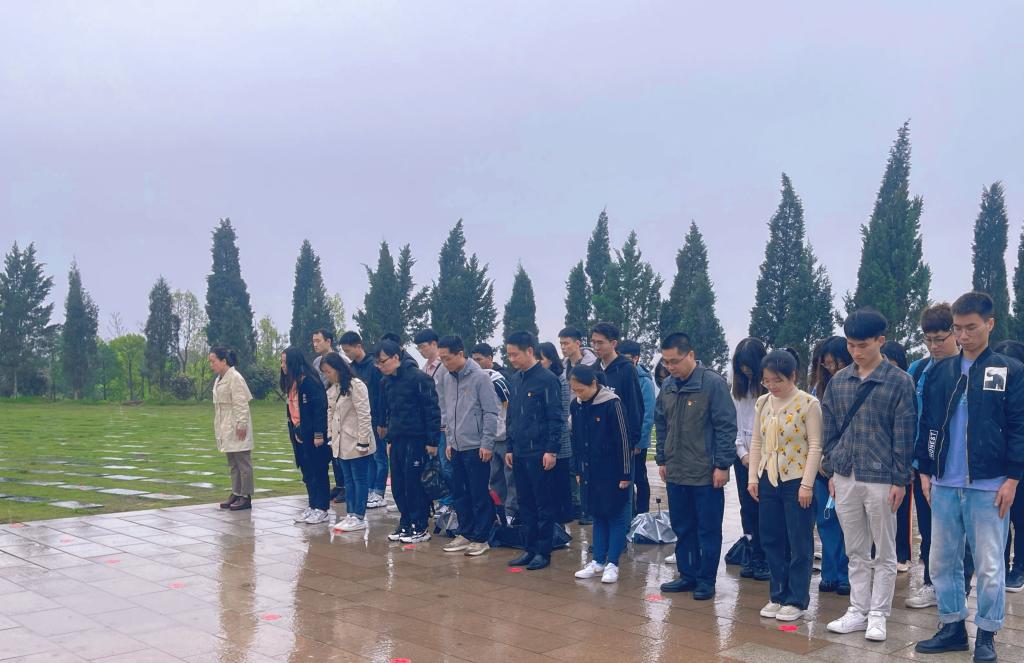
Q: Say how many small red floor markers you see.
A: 11